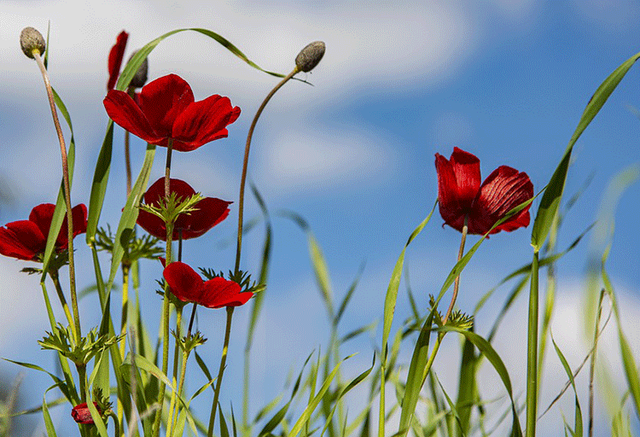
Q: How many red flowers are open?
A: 5